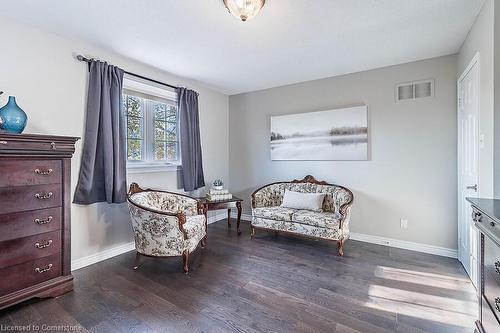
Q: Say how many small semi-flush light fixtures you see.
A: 1